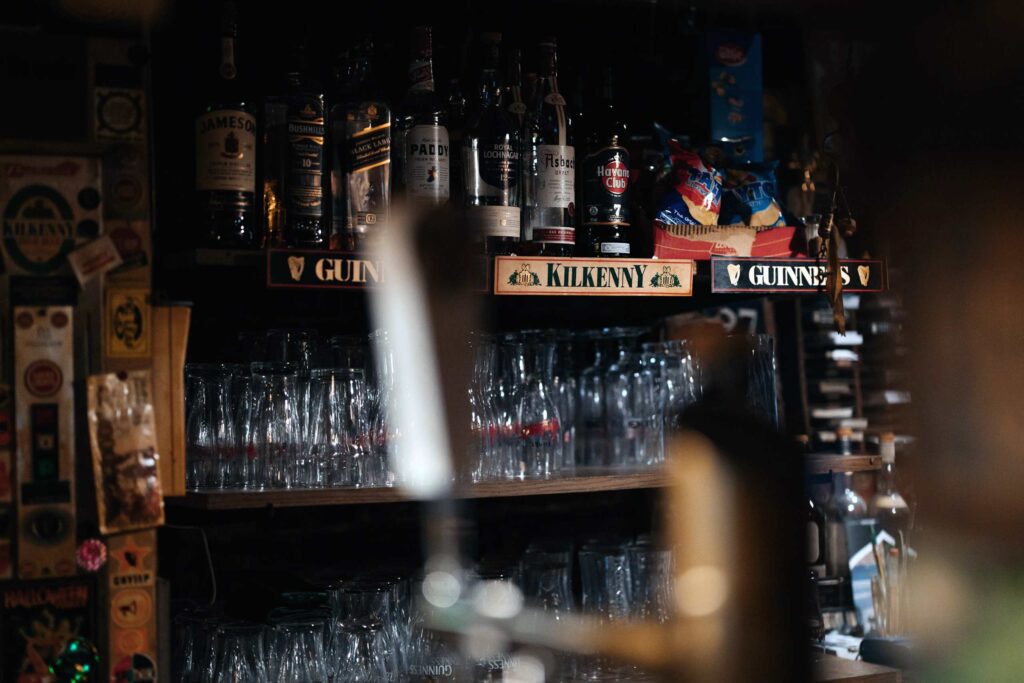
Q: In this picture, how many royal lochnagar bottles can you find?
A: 1